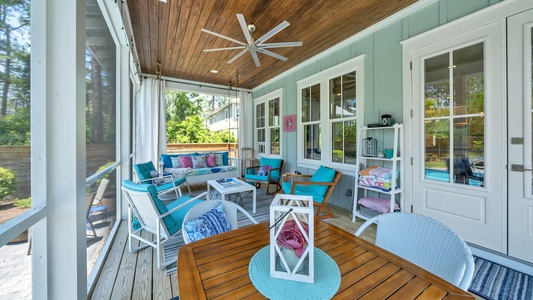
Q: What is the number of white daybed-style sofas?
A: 1